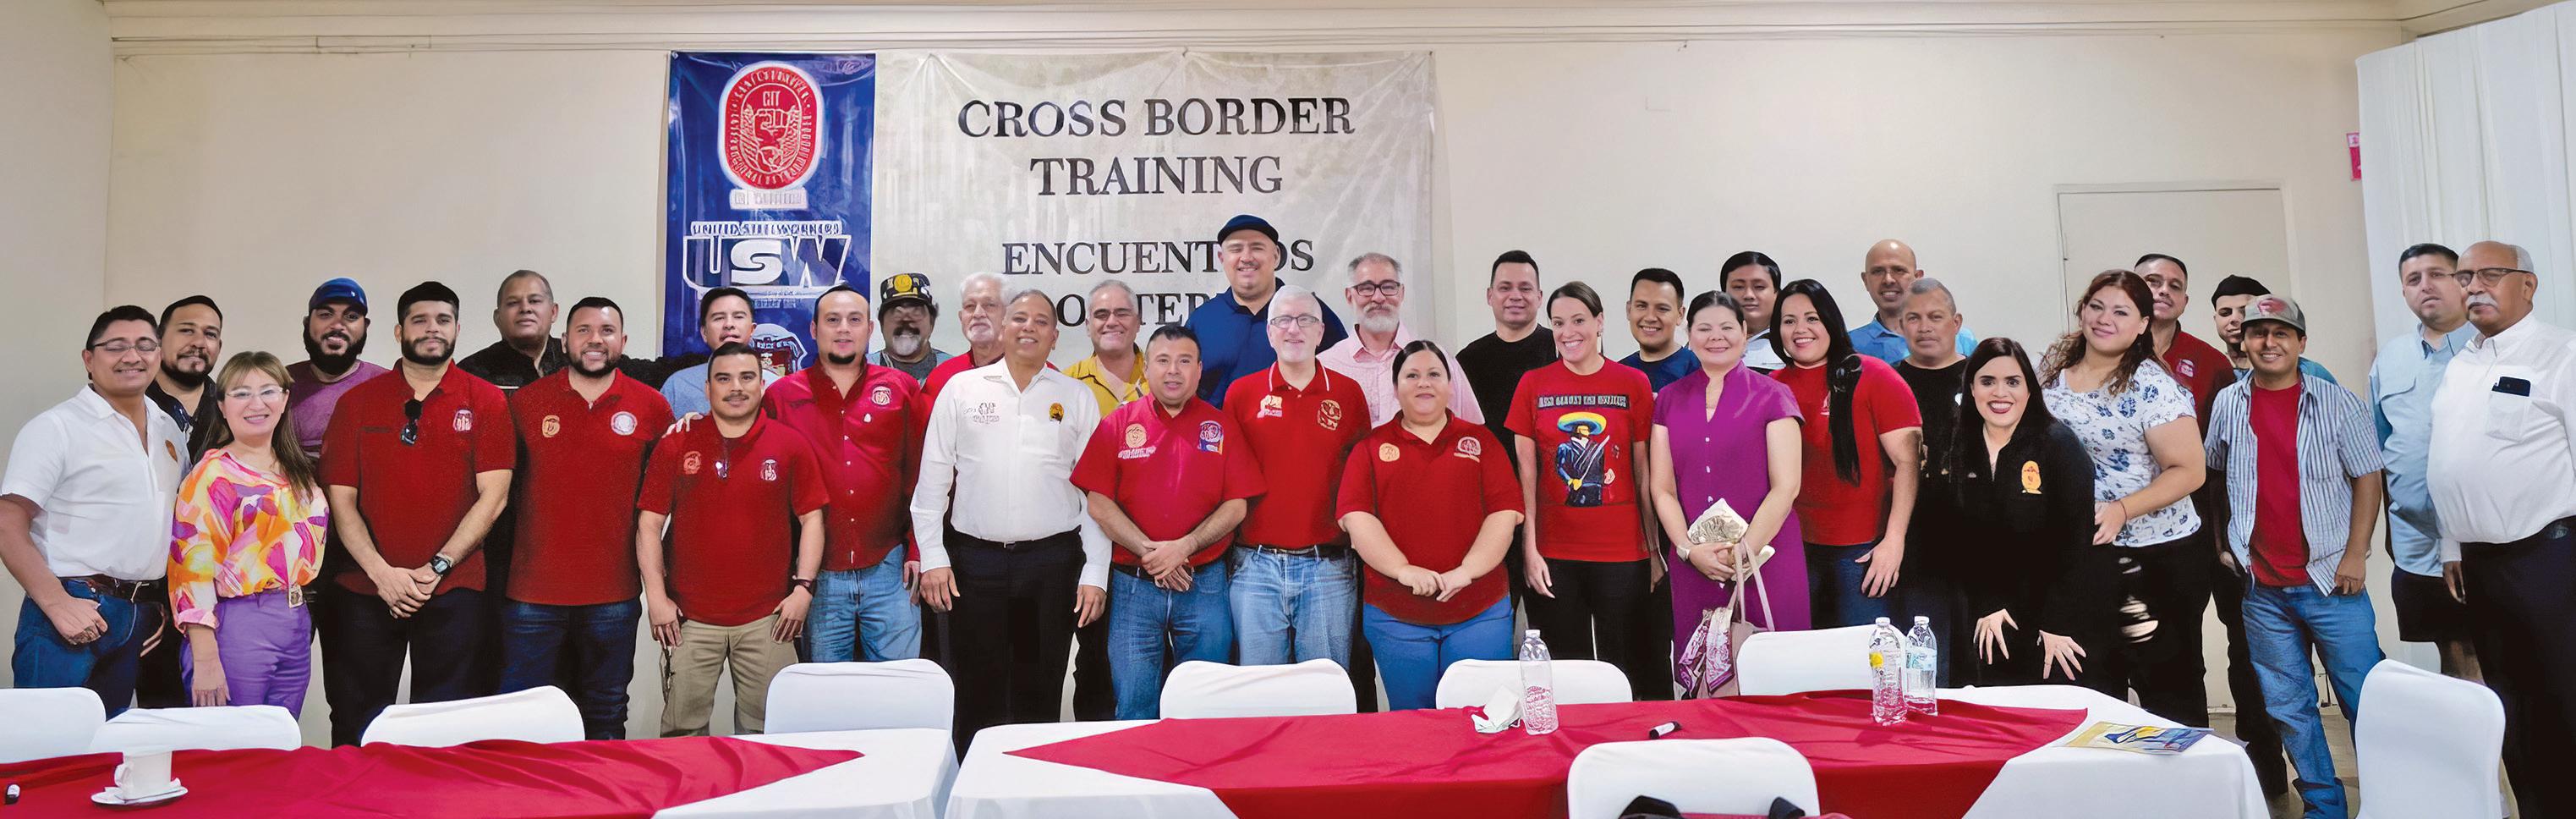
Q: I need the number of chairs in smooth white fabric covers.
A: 9